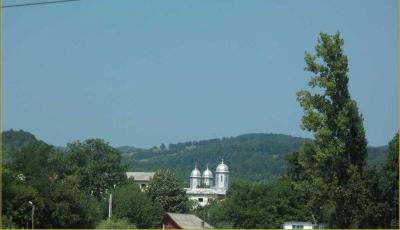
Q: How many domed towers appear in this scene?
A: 3